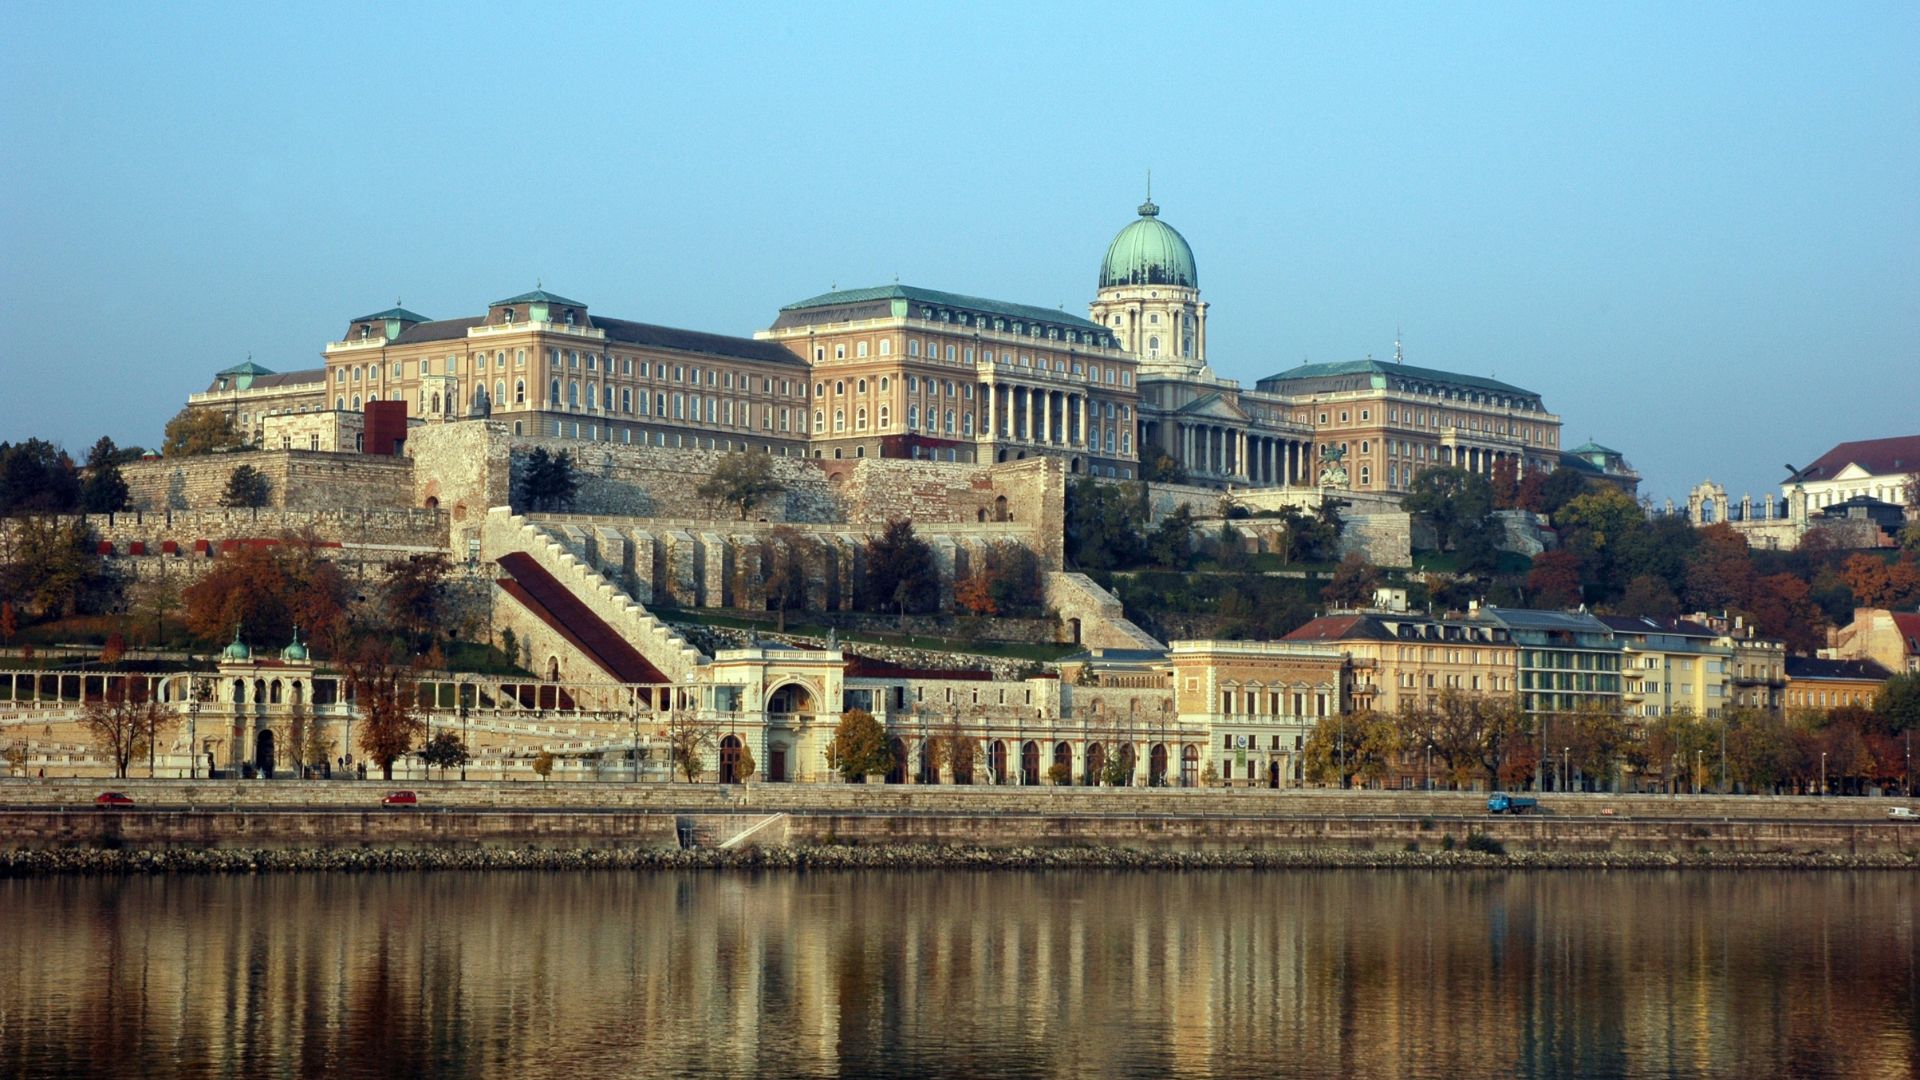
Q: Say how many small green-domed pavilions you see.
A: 2